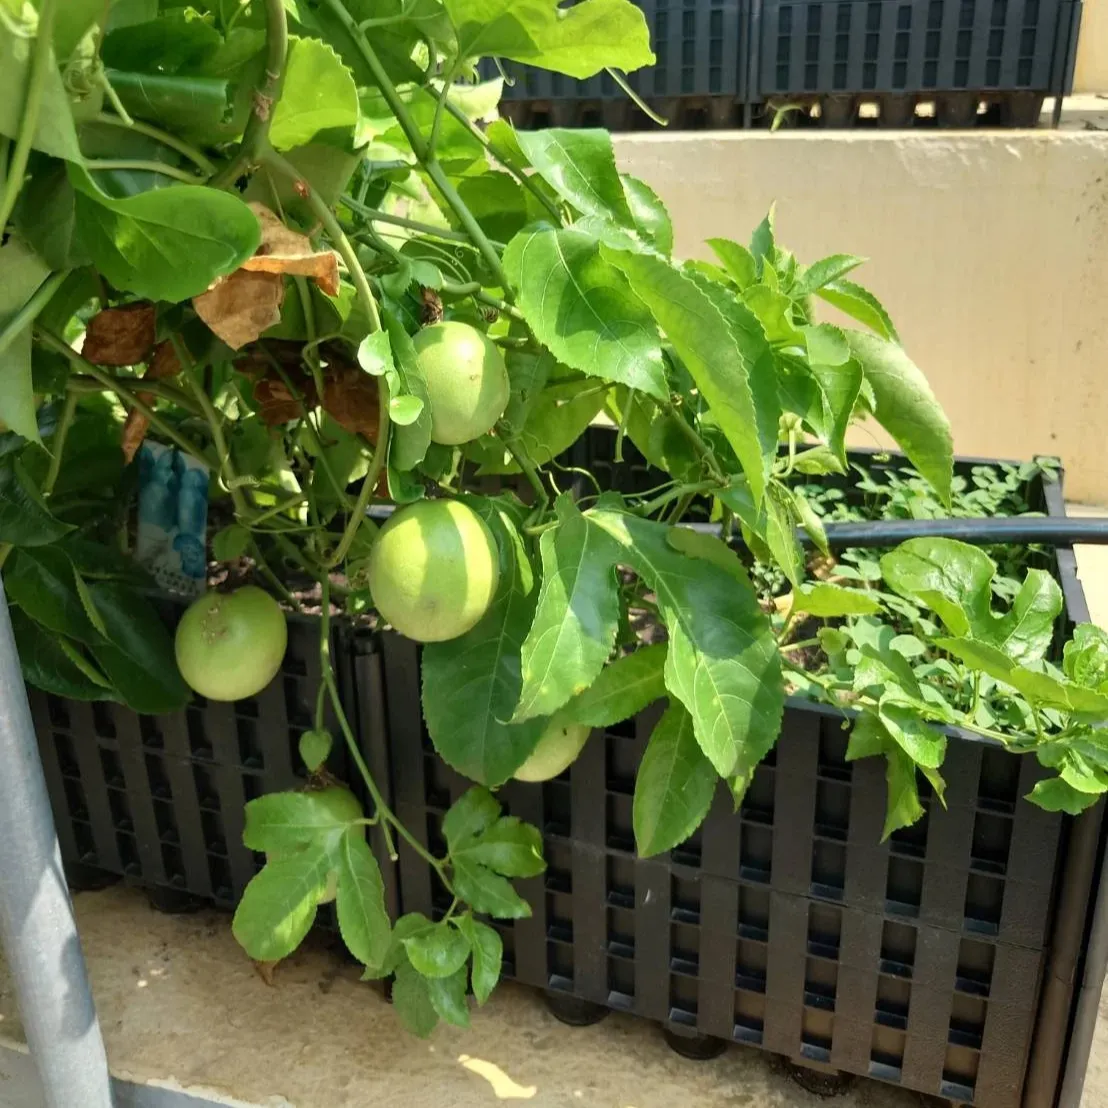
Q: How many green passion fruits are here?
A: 5